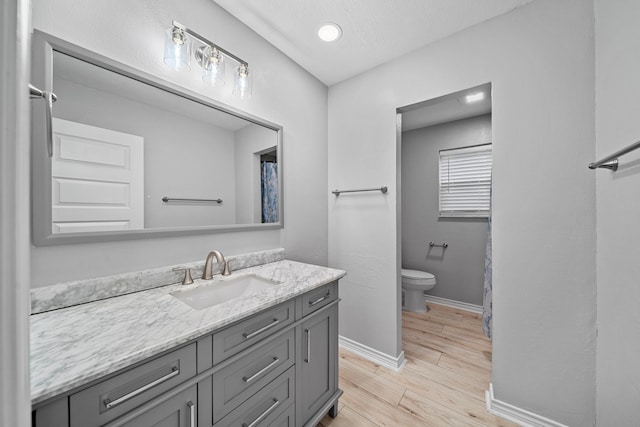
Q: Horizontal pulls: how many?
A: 5